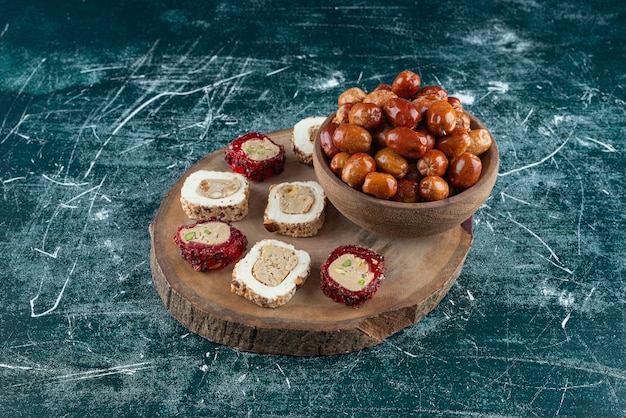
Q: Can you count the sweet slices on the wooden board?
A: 7